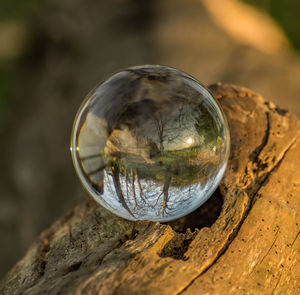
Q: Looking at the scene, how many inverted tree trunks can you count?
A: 5